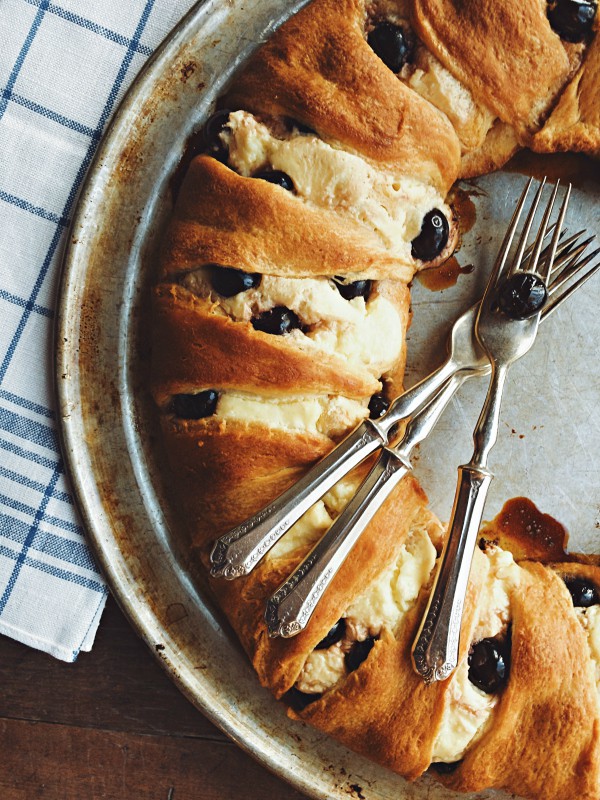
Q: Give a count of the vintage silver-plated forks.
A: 3